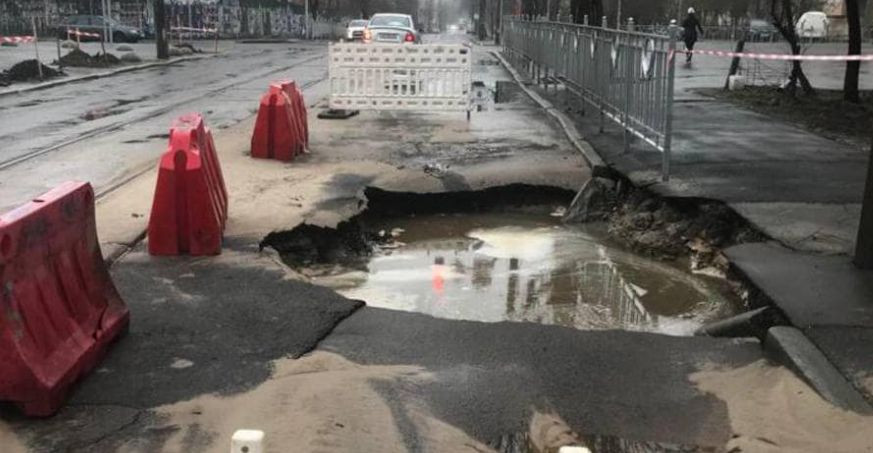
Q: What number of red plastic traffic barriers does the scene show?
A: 3